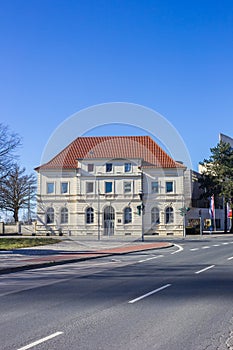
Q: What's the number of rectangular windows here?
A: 10